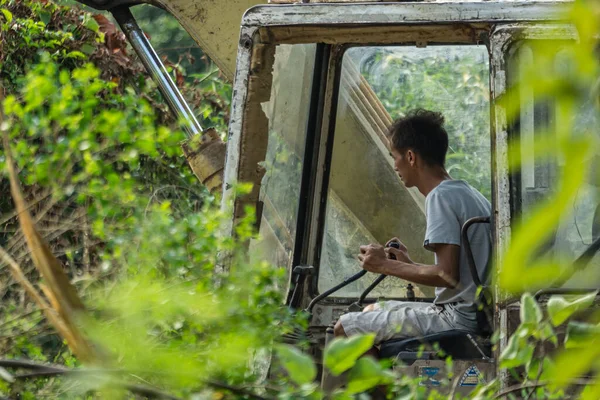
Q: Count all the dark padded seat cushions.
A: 1